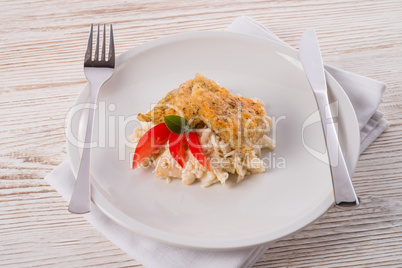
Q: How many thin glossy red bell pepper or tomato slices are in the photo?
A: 3